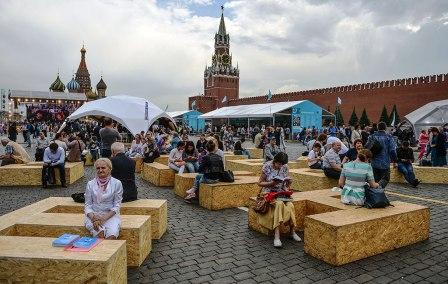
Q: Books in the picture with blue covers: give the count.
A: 2